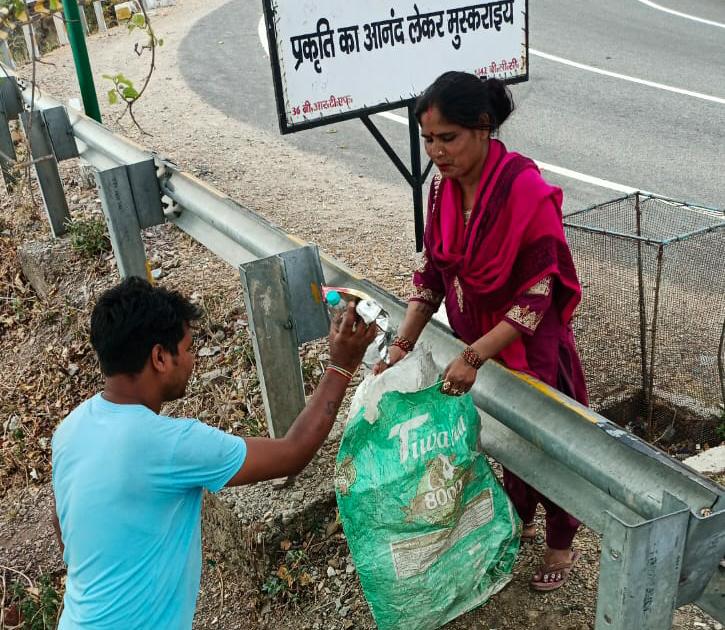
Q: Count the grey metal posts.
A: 5